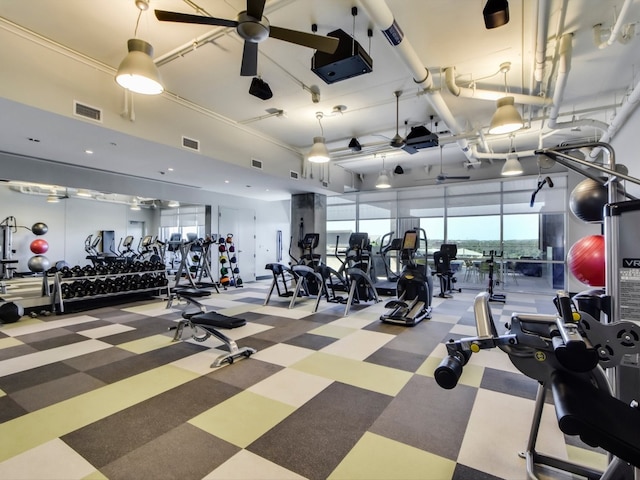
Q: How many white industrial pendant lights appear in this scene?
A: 5